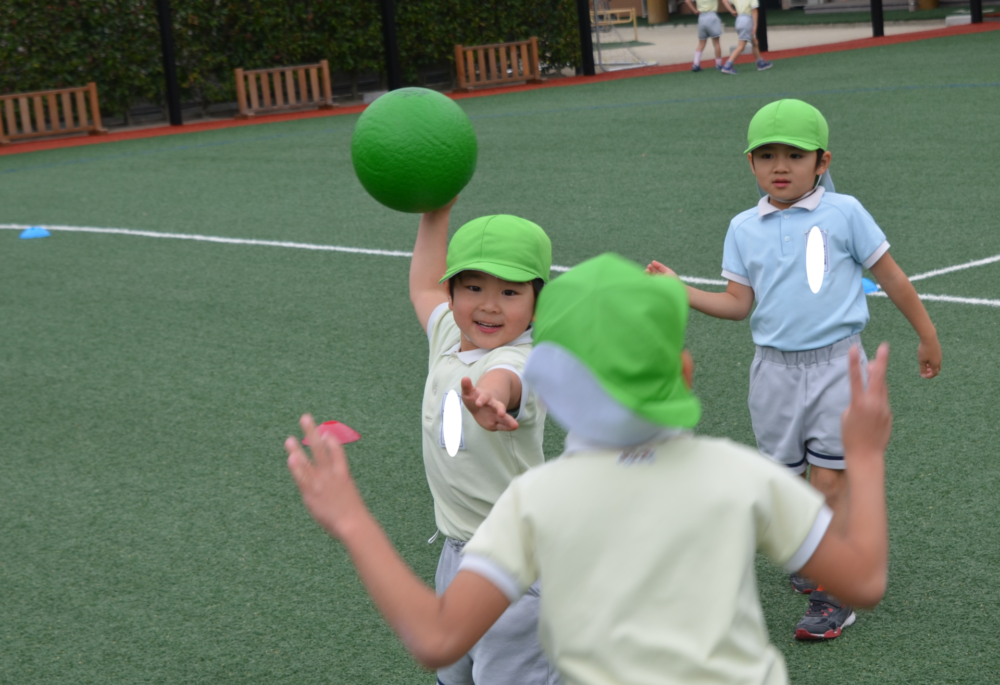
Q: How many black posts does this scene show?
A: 6